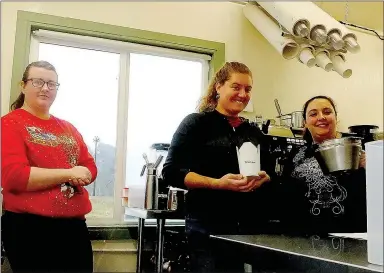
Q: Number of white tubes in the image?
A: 8